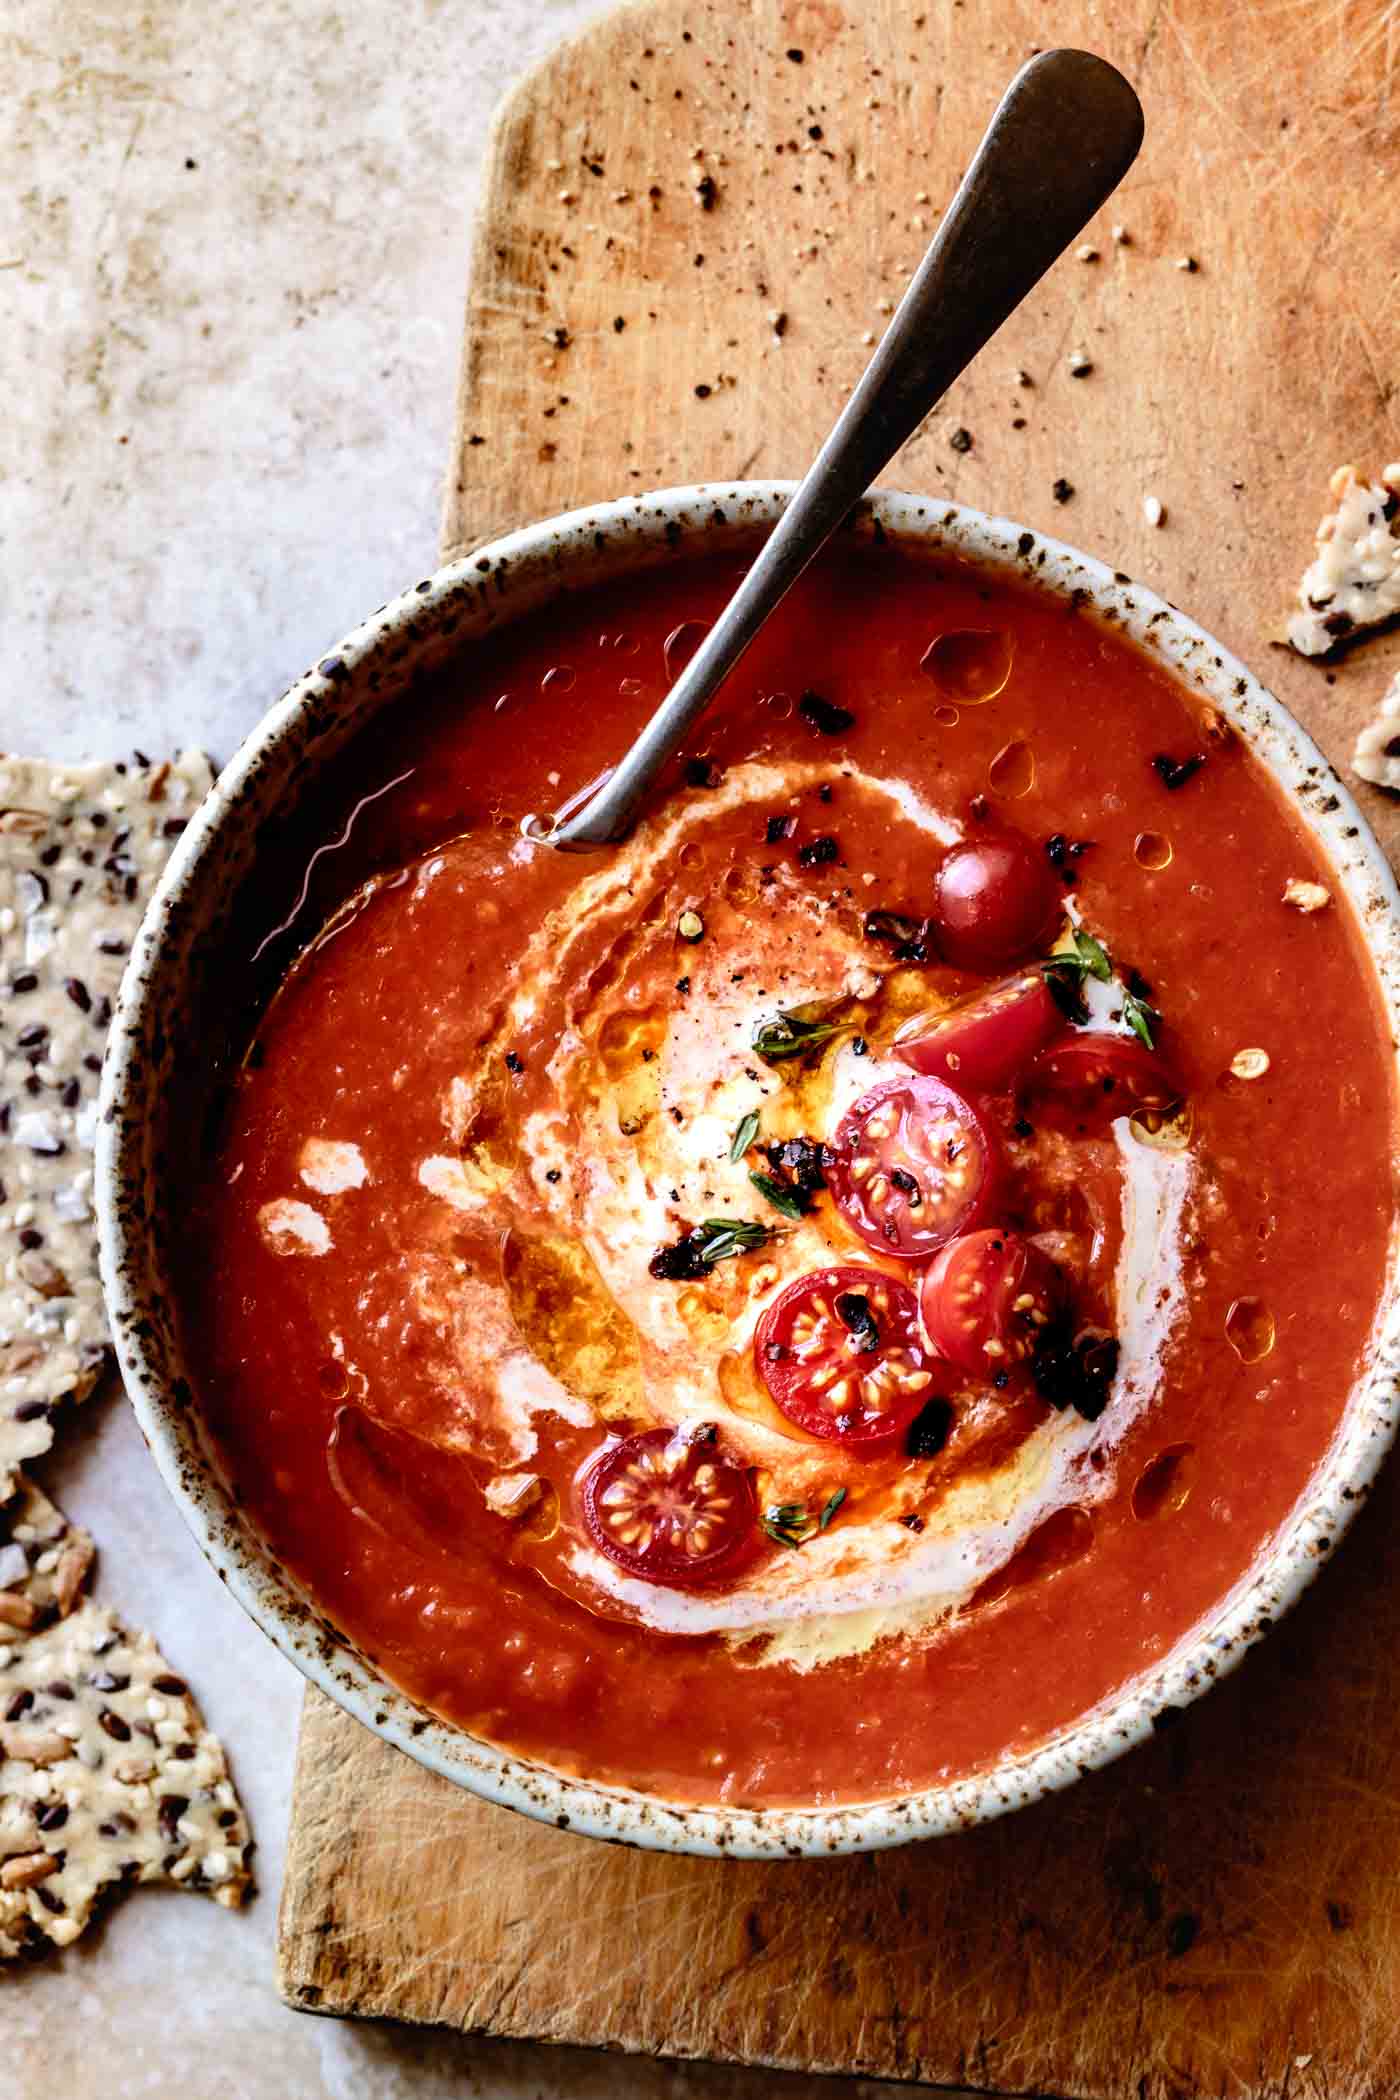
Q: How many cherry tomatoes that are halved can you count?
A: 6